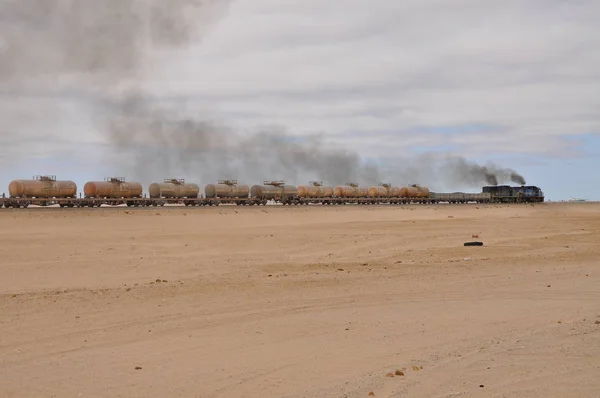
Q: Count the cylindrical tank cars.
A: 9